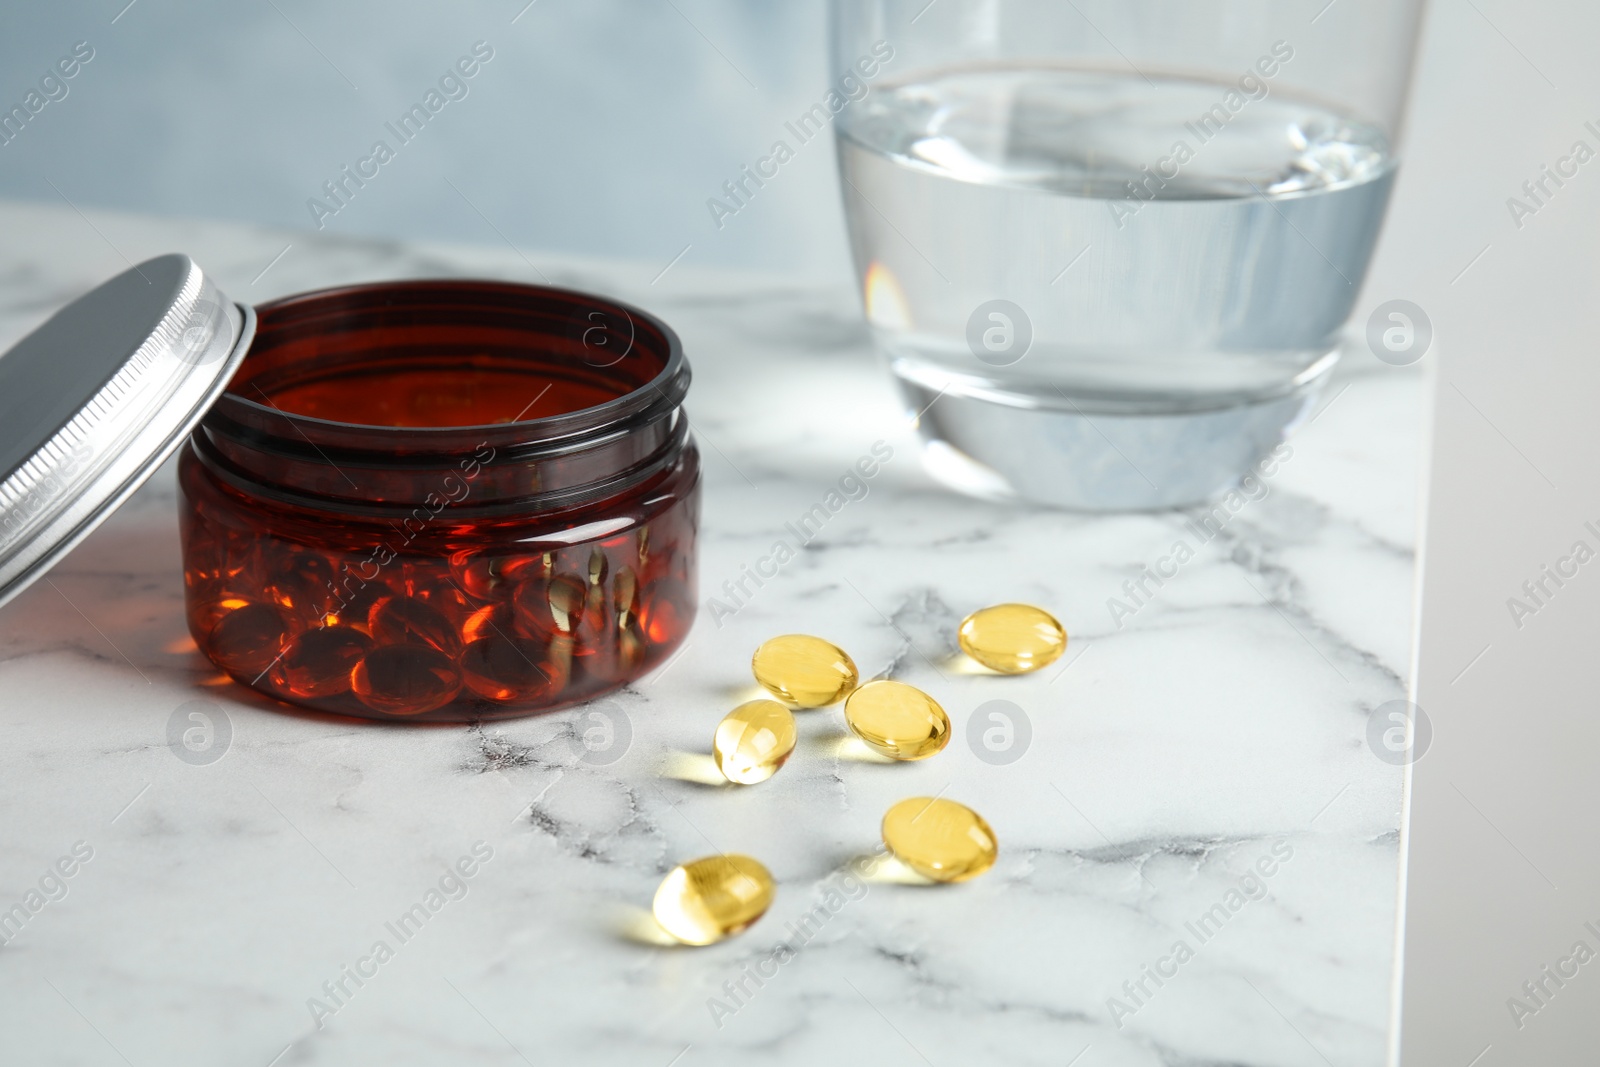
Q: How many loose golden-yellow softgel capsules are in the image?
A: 6